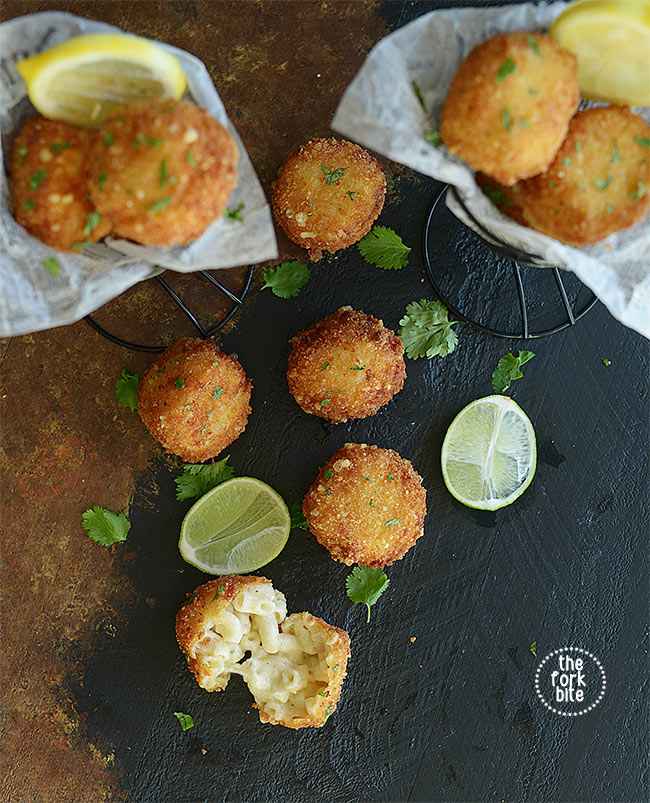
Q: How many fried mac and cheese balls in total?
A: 9